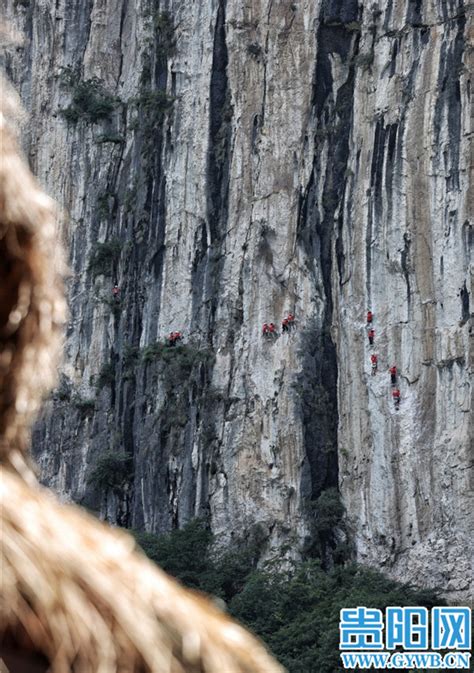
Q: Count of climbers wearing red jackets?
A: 12